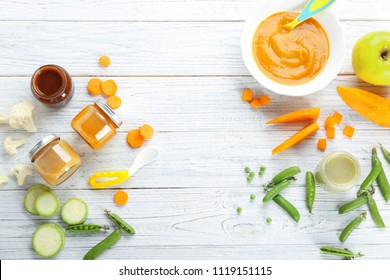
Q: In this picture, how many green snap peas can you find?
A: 14